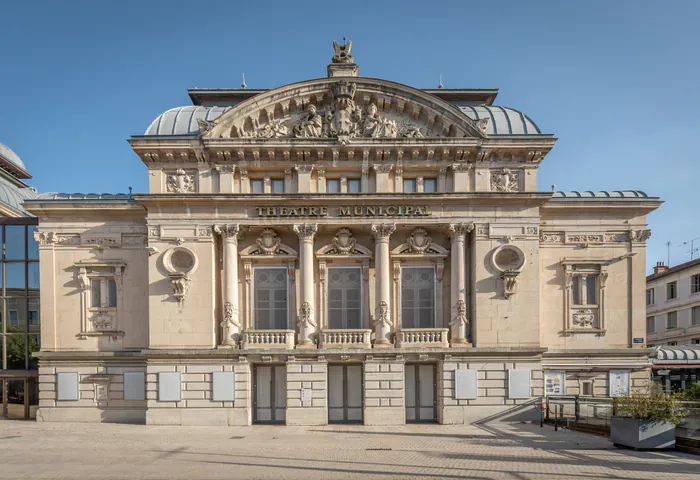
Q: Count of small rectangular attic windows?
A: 6